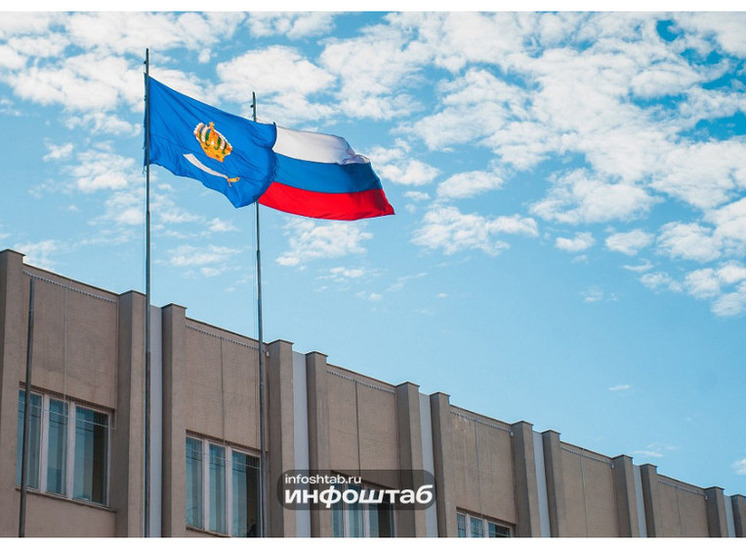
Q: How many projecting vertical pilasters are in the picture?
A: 13